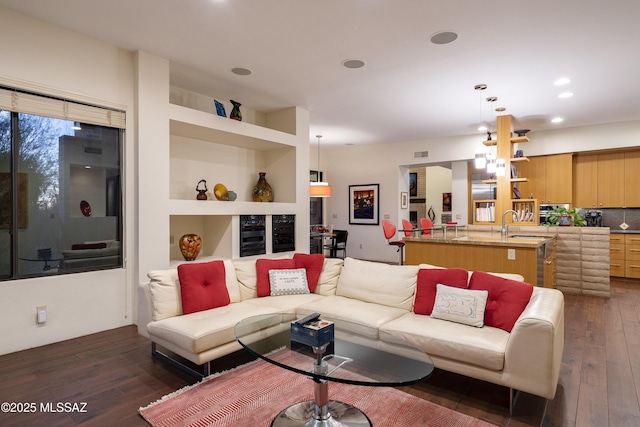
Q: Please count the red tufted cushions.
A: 5